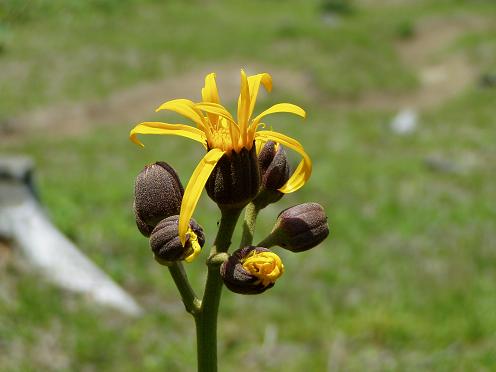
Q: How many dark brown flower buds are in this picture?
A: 5